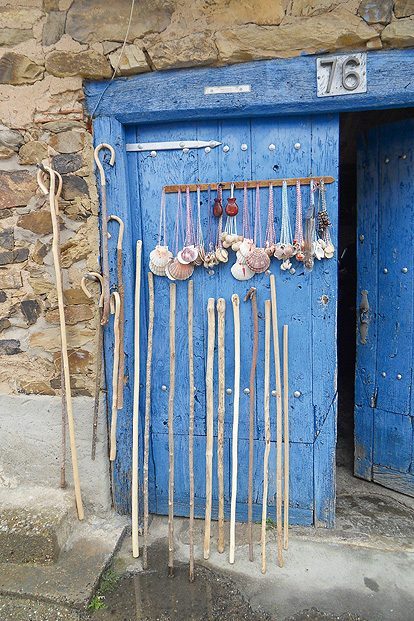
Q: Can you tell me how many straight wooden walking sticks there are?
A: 11